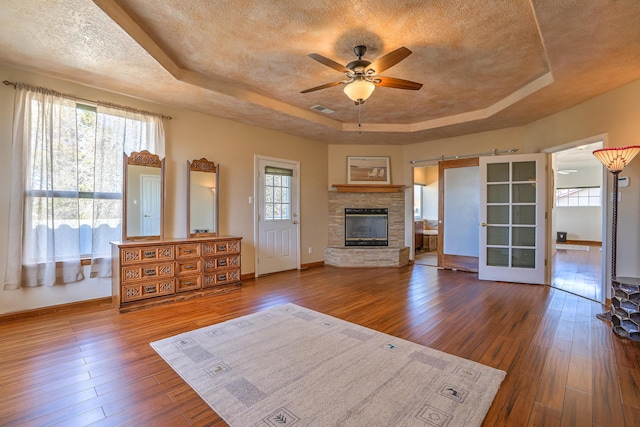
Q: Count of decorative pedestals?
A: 1